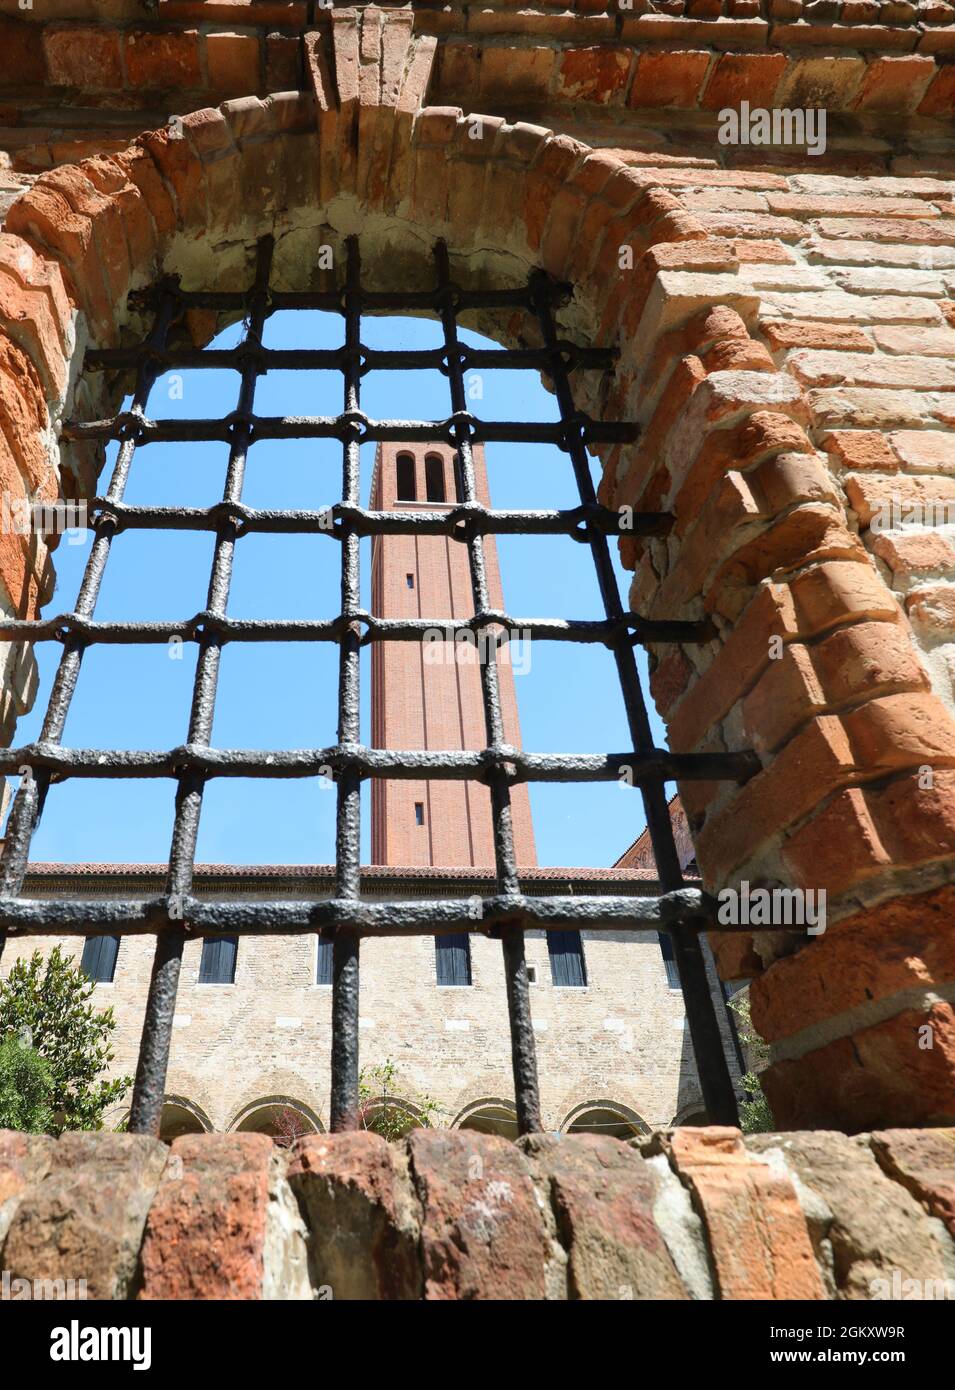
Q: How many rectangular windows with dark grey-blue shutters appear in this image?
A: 6